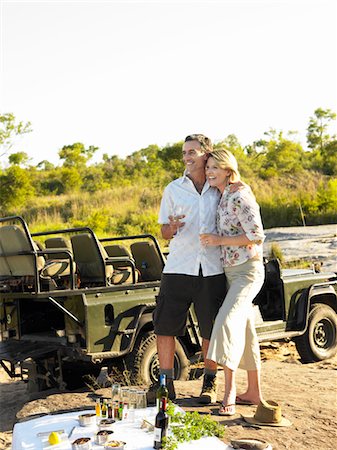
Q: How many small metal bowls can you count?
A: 5